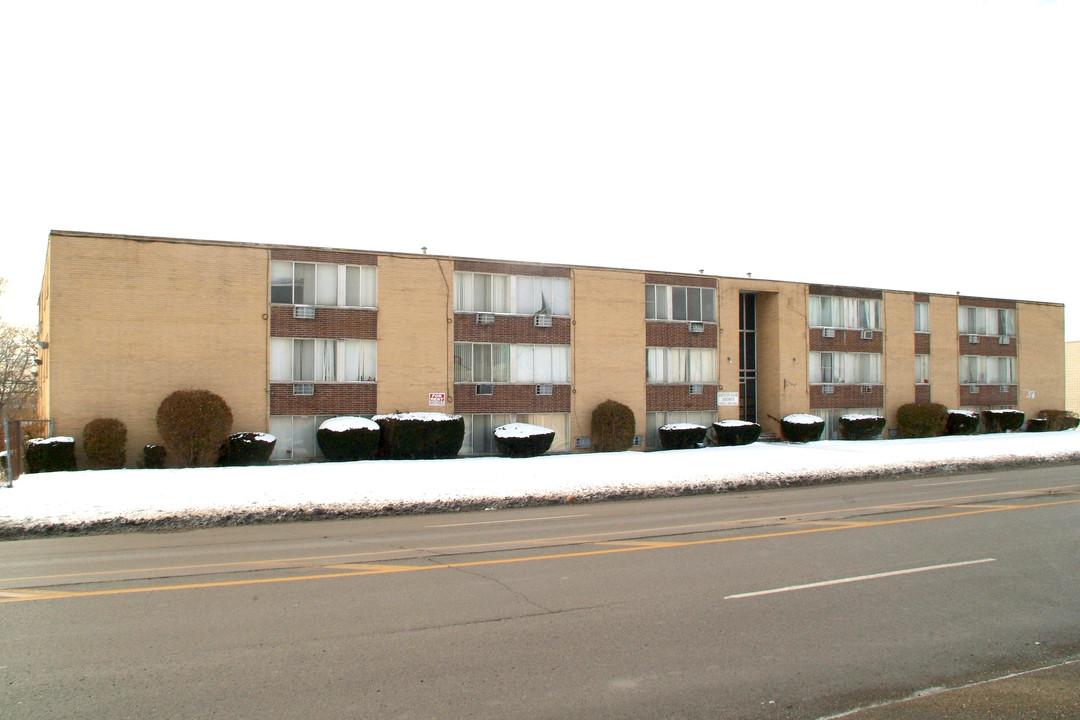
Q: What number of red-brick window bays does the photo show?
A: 6